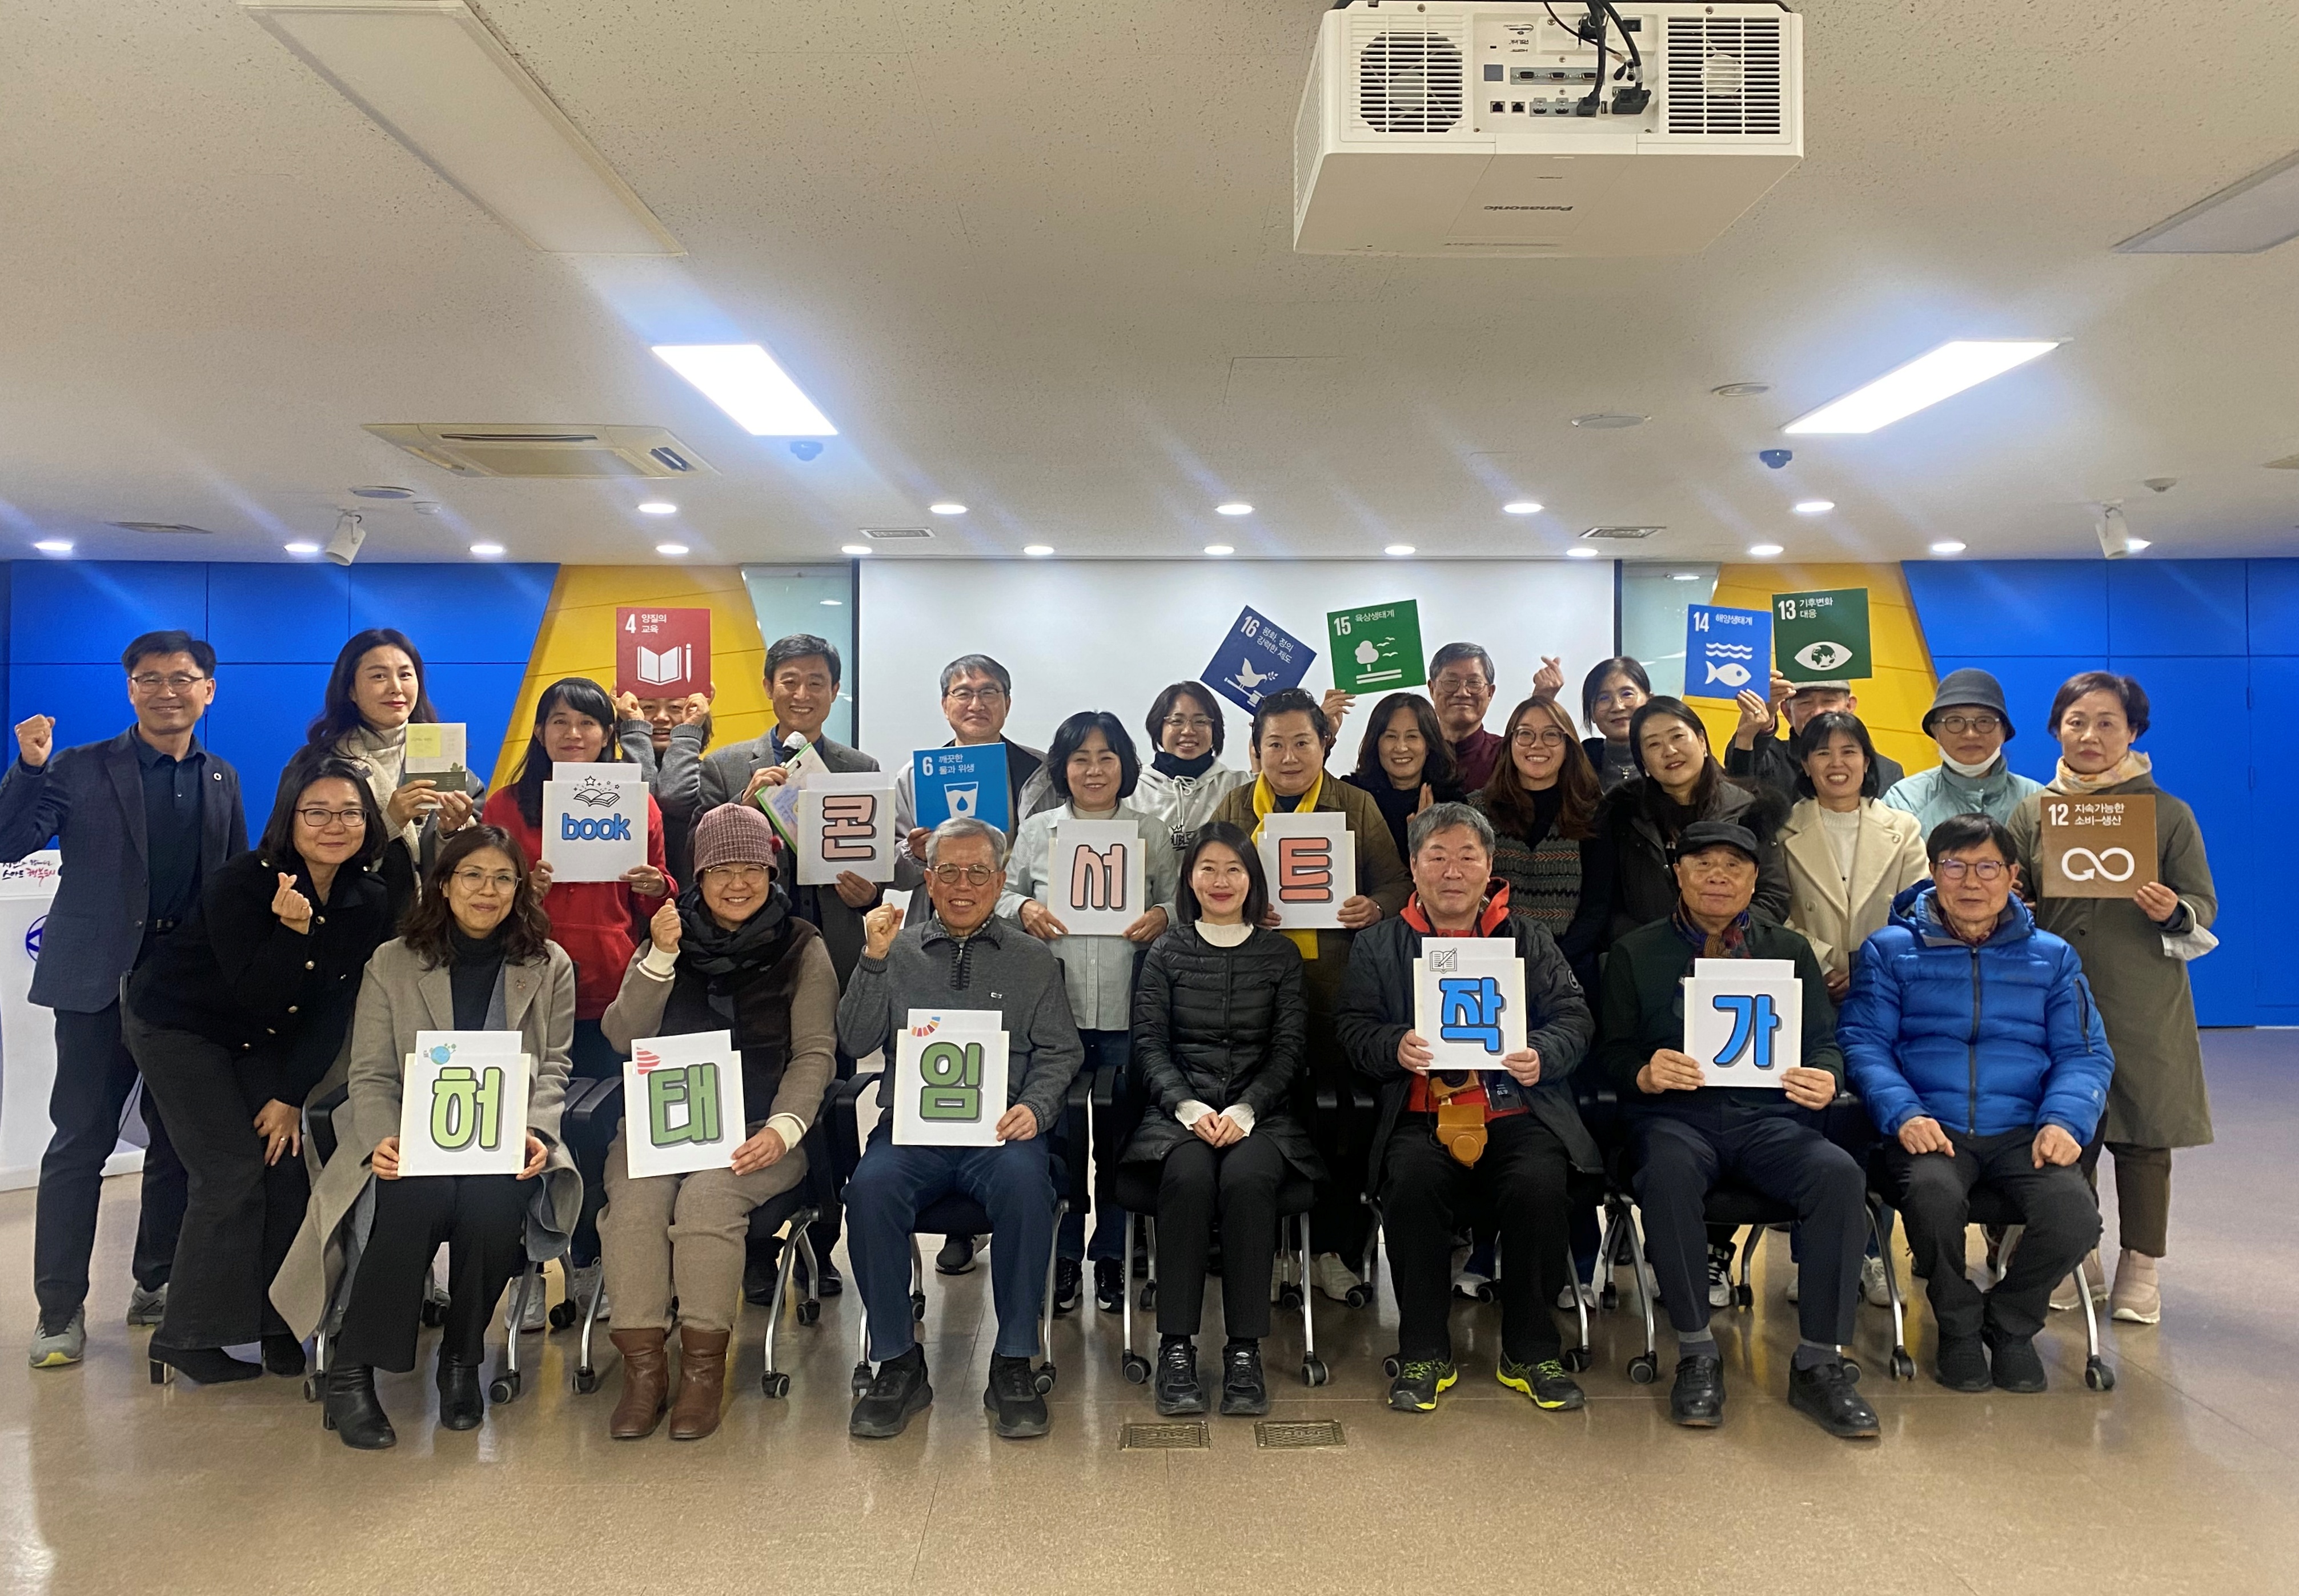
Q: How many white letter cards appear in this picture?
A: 9